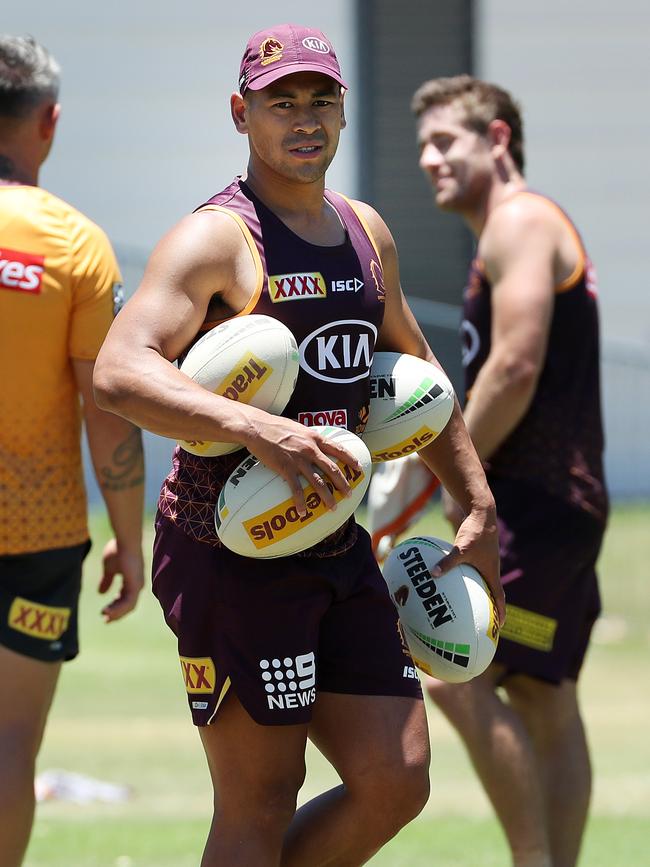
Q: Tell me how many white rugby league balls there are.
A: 4